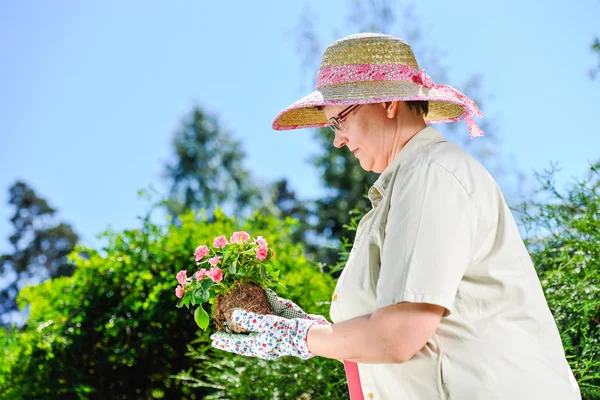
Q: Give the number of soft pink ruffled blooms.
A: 10